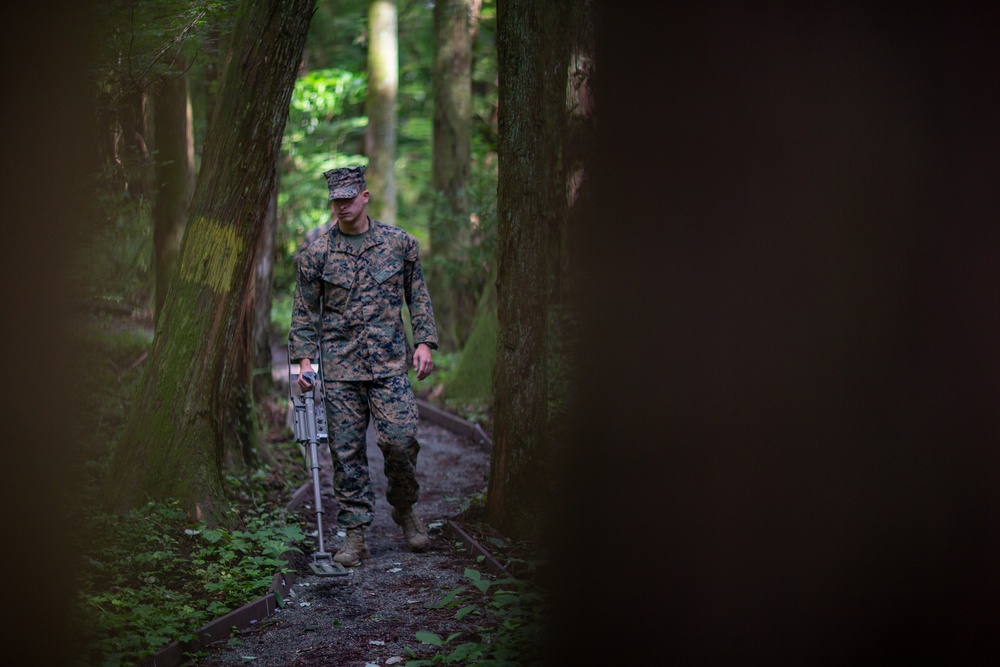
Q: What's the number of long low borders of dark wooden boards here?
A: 2